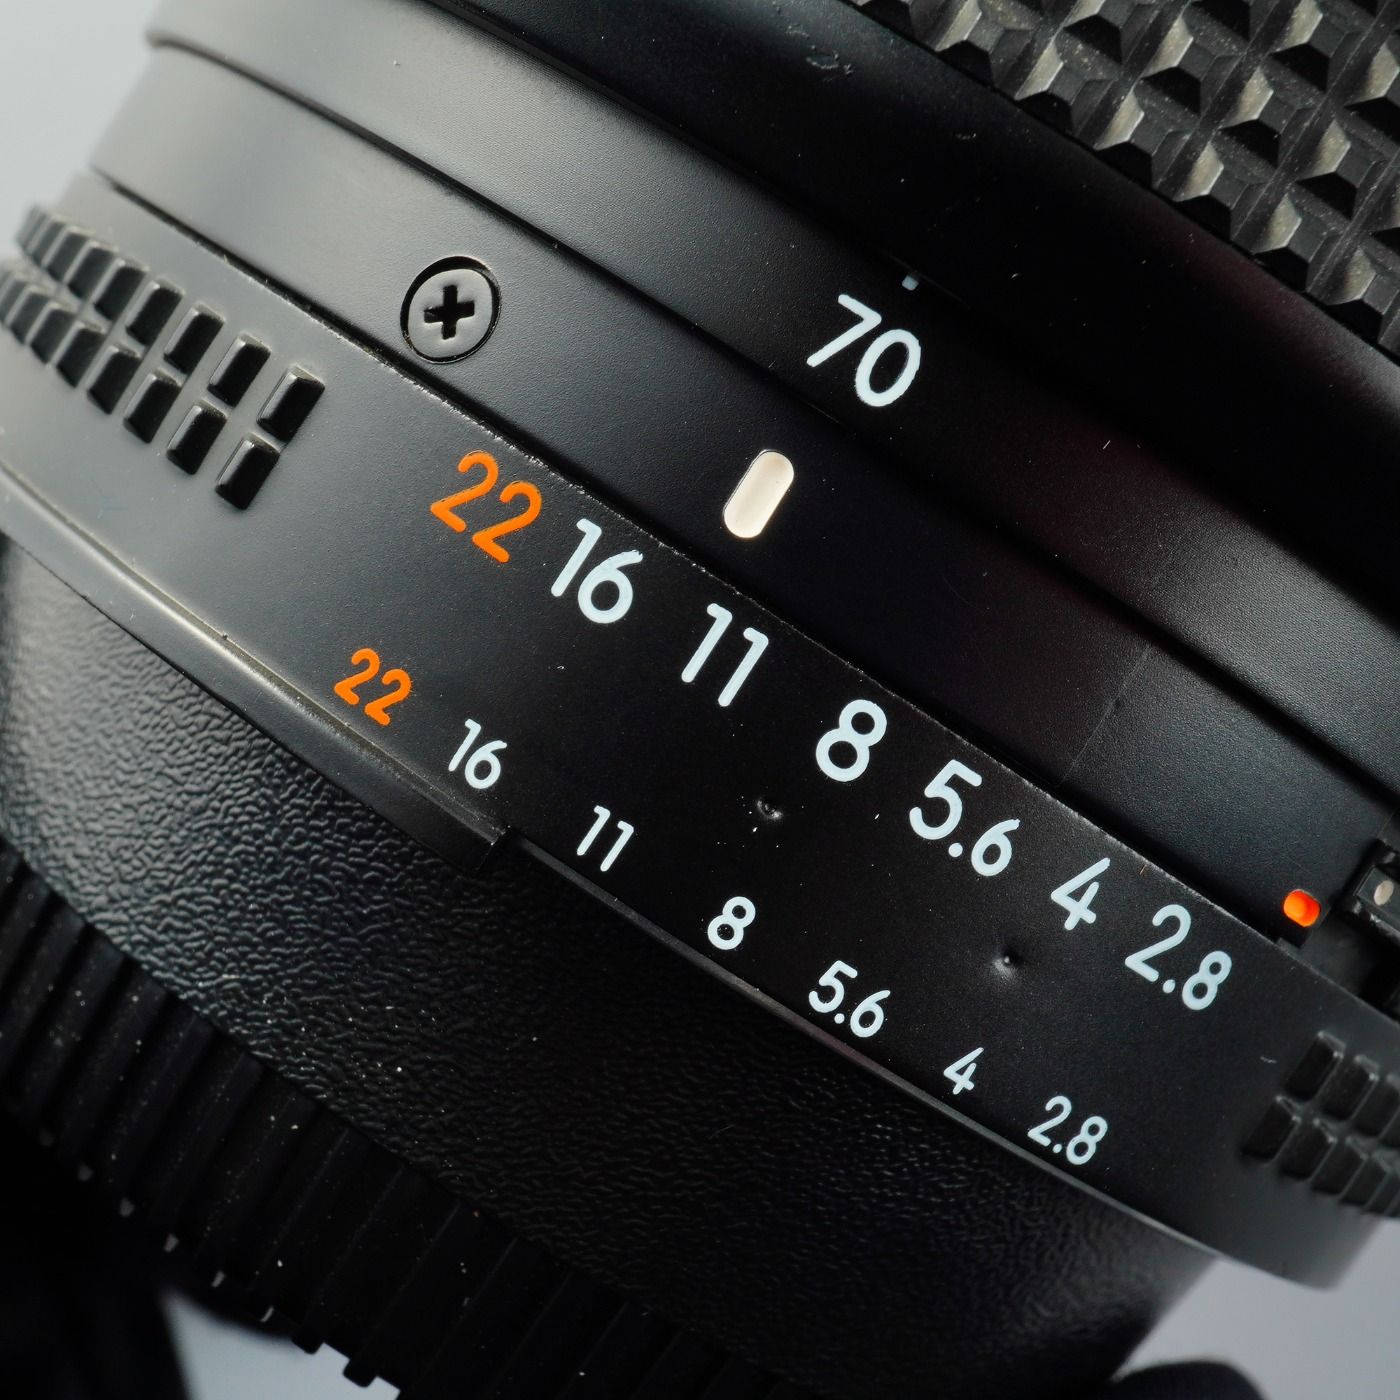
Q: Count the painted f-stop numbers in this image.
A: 14